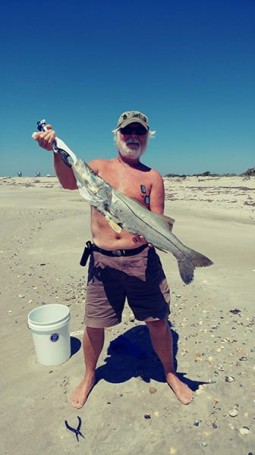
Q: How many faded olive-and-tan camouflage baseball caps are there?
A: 1